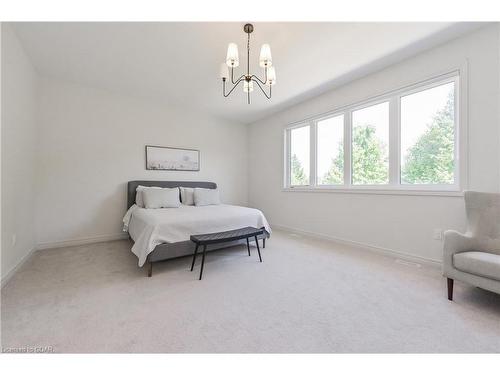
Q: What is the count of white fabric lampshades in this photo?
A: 5